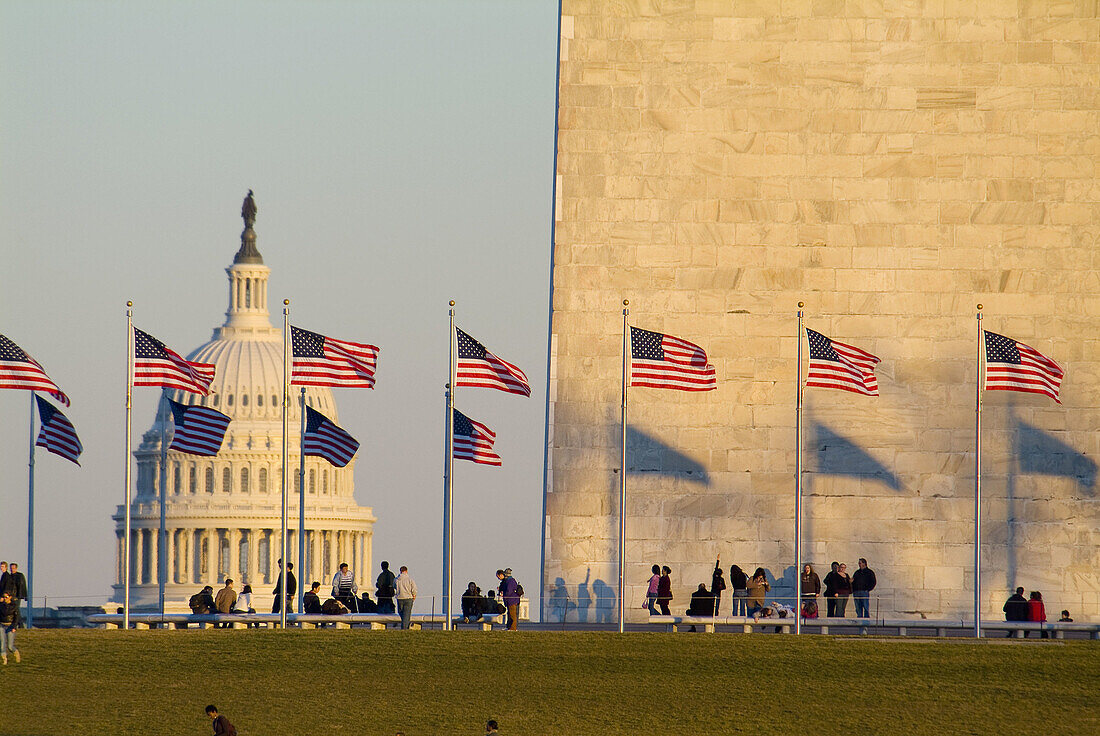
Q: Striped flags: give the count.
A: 11